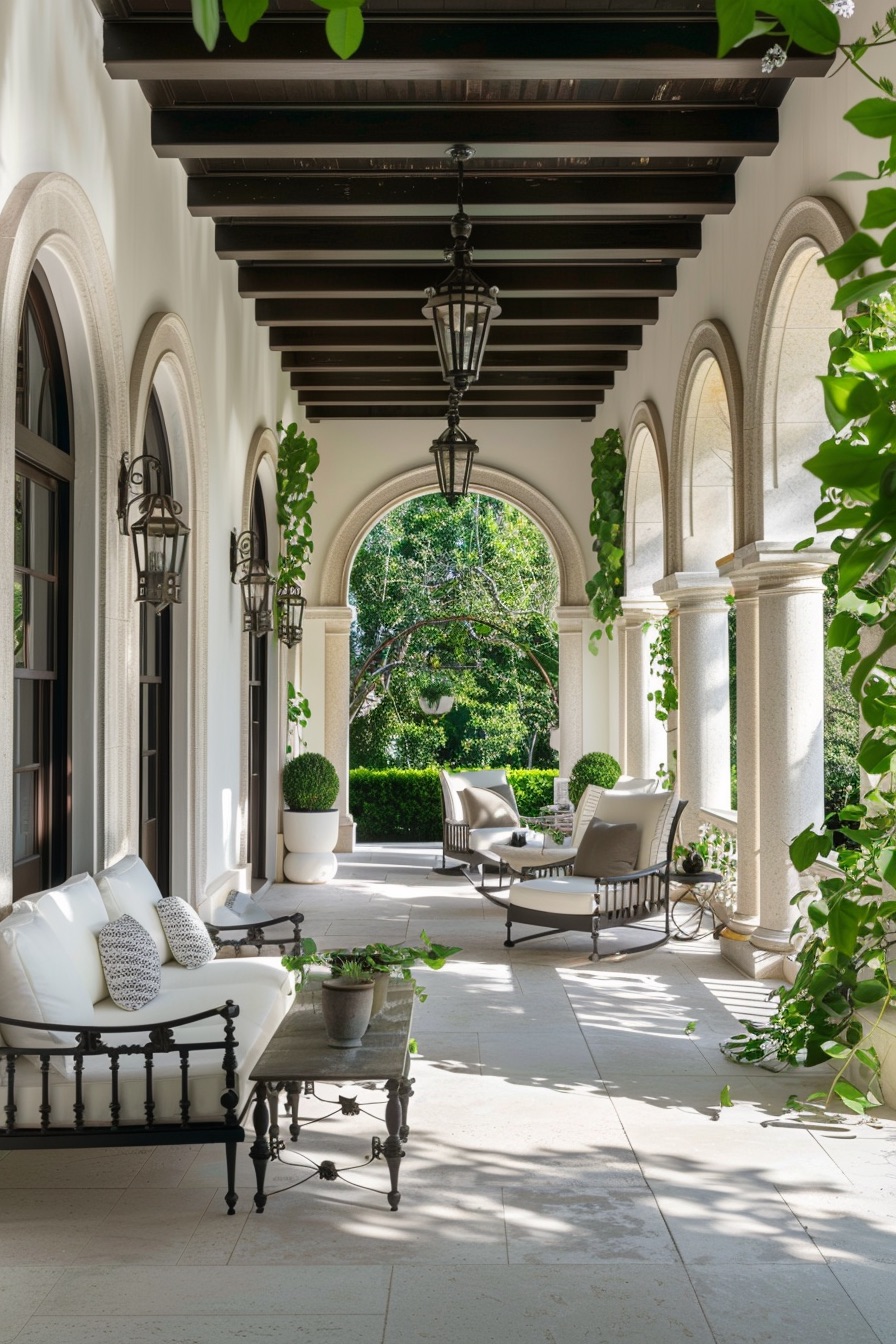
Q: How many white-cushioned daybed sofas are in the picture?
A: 1